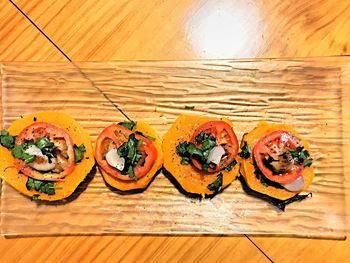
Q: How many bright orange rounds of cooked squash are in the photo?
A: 4